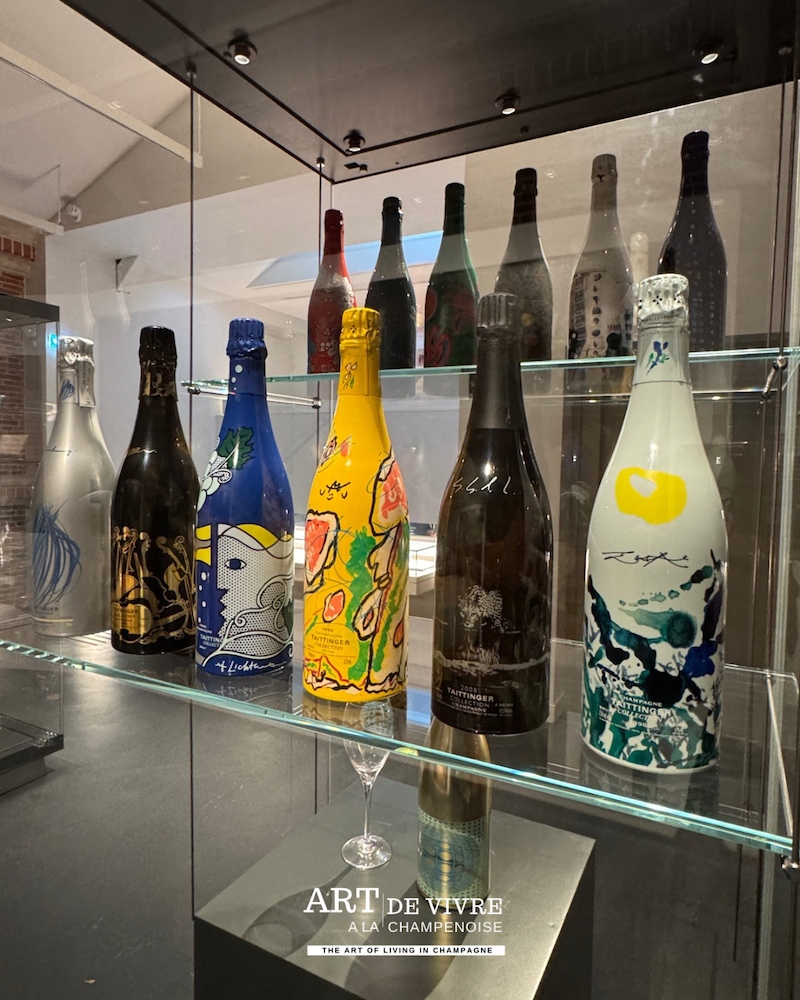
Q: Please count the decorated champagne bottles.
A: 13